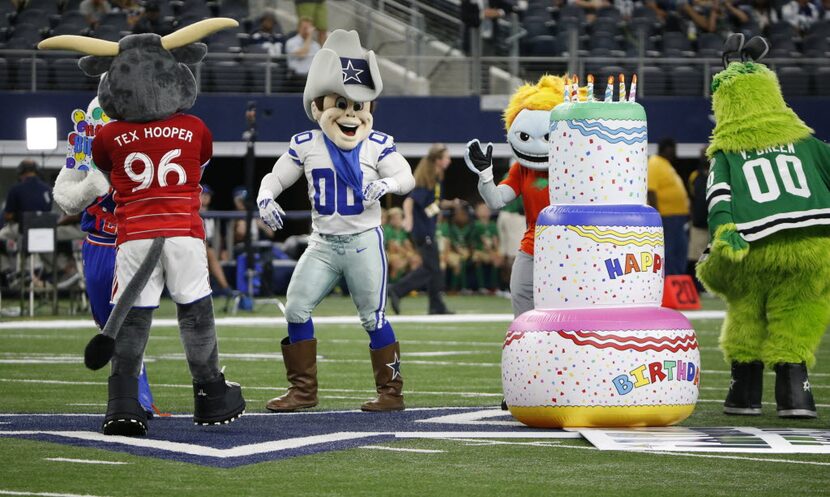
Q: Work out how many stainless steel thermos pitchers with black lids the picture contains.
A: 0